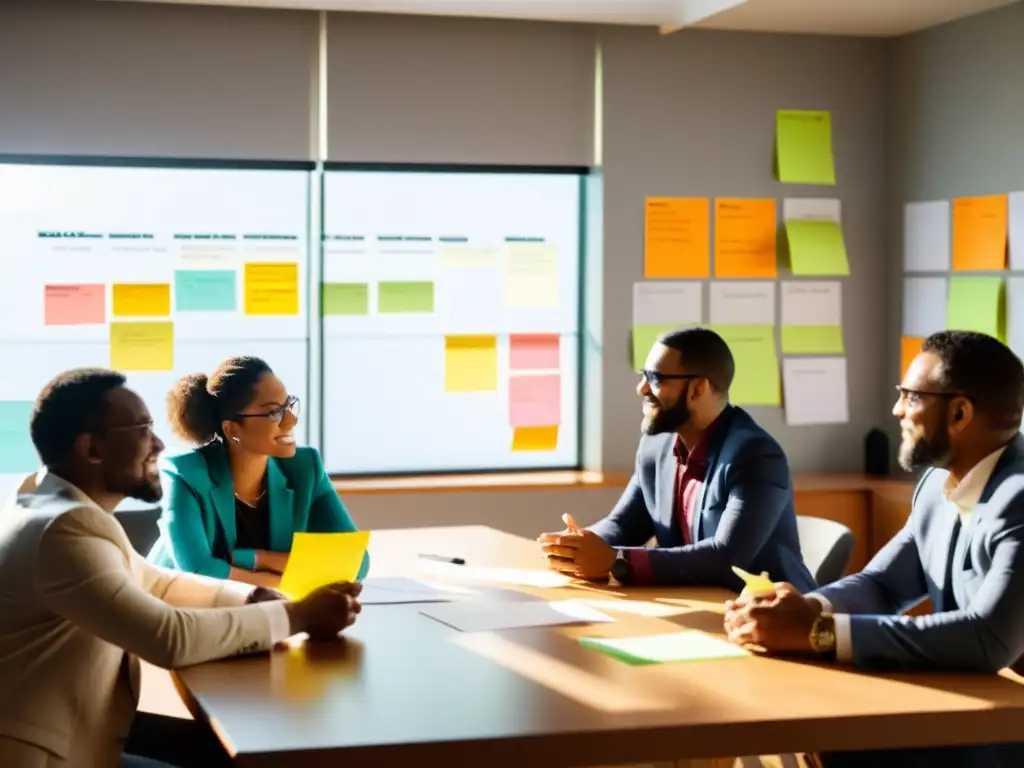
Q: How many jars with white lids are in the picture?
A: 0